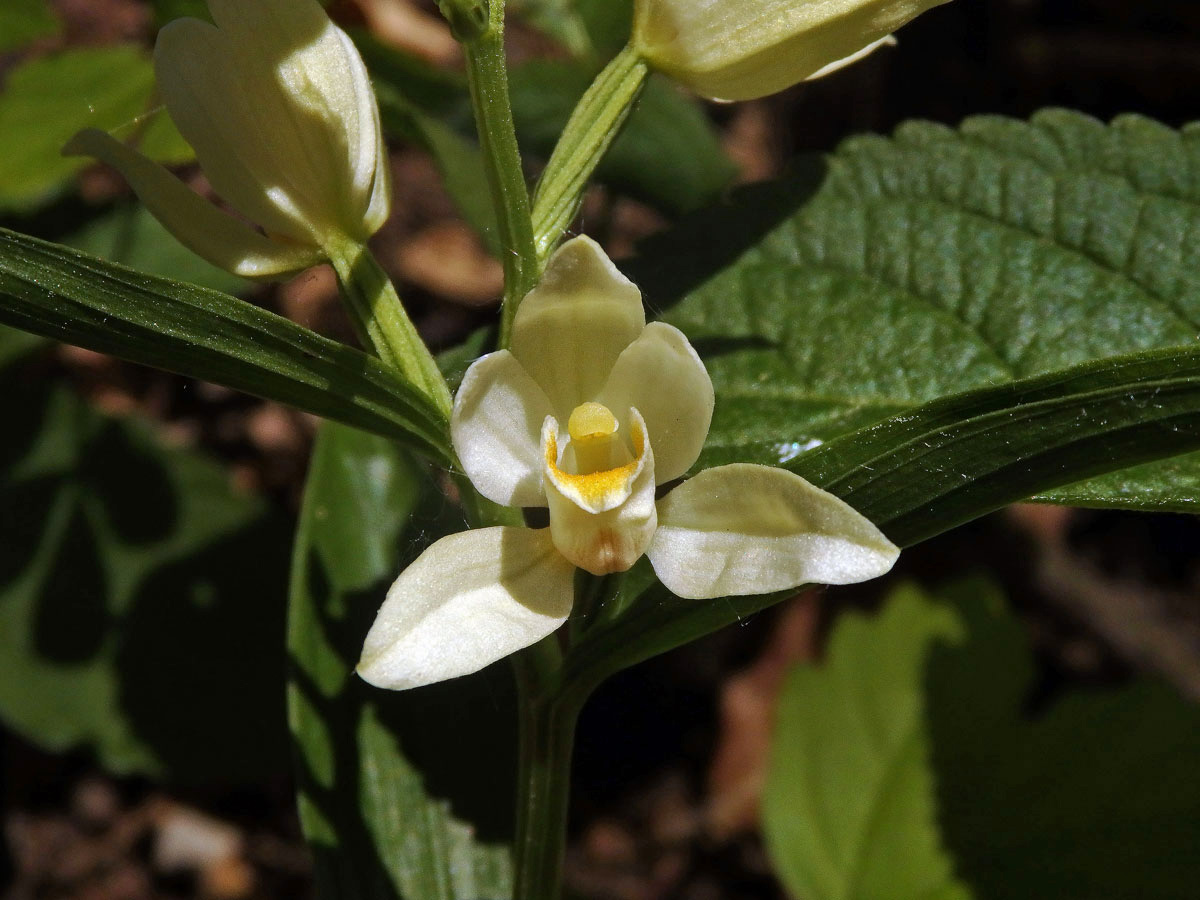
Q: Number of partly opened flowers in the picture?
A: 2